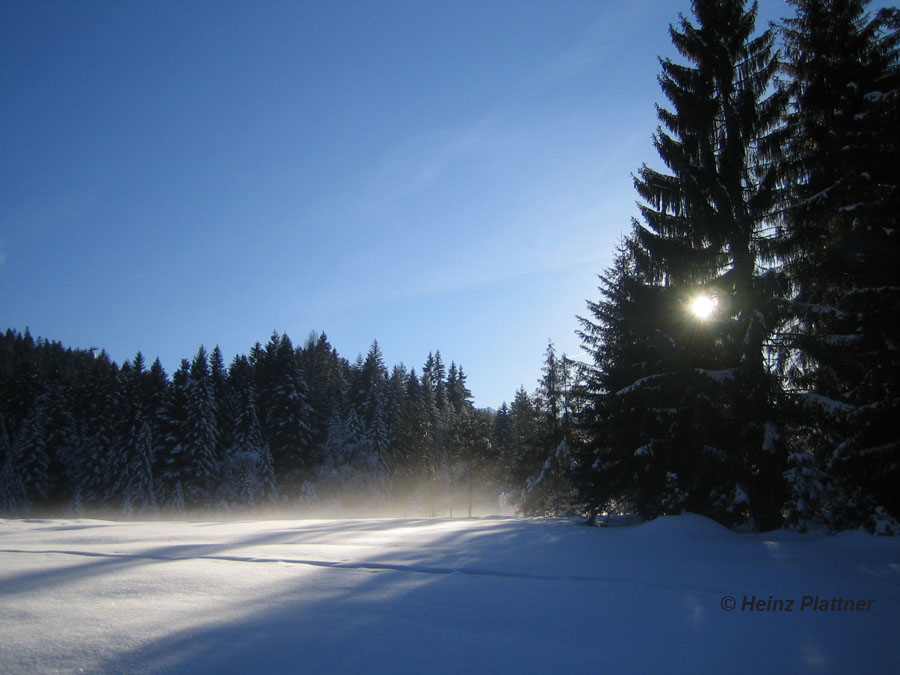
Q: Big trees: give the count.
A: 2